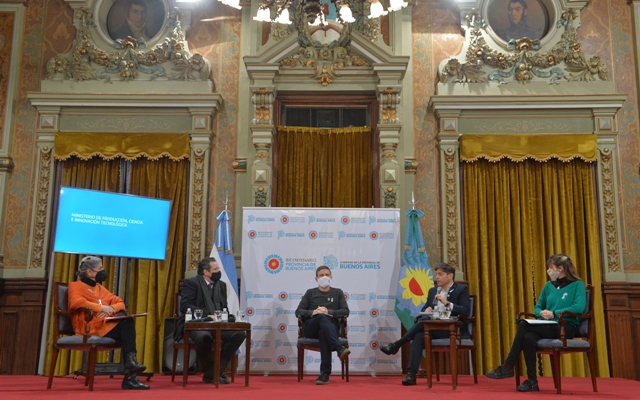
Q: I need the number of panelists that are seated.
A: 5